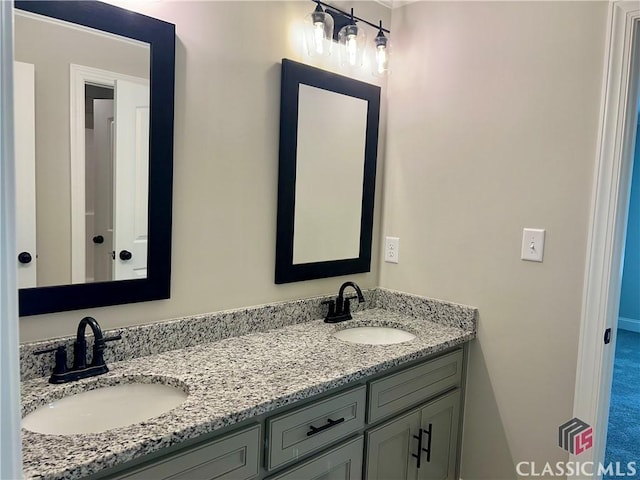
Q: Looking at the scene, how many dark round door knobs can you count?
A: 3